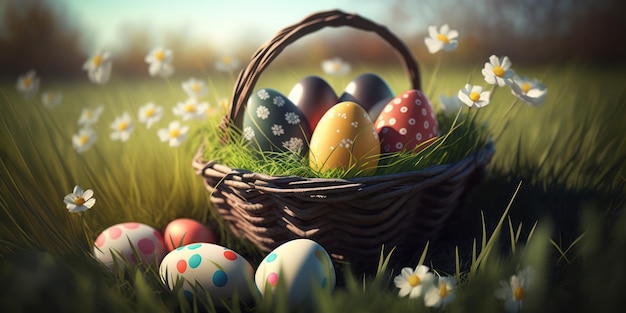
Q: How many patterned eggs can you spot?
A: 6